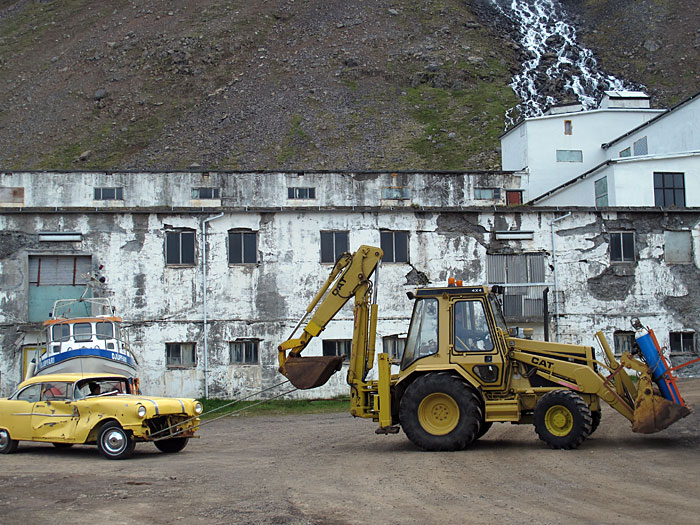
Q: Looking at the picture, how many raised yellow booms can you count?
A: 1